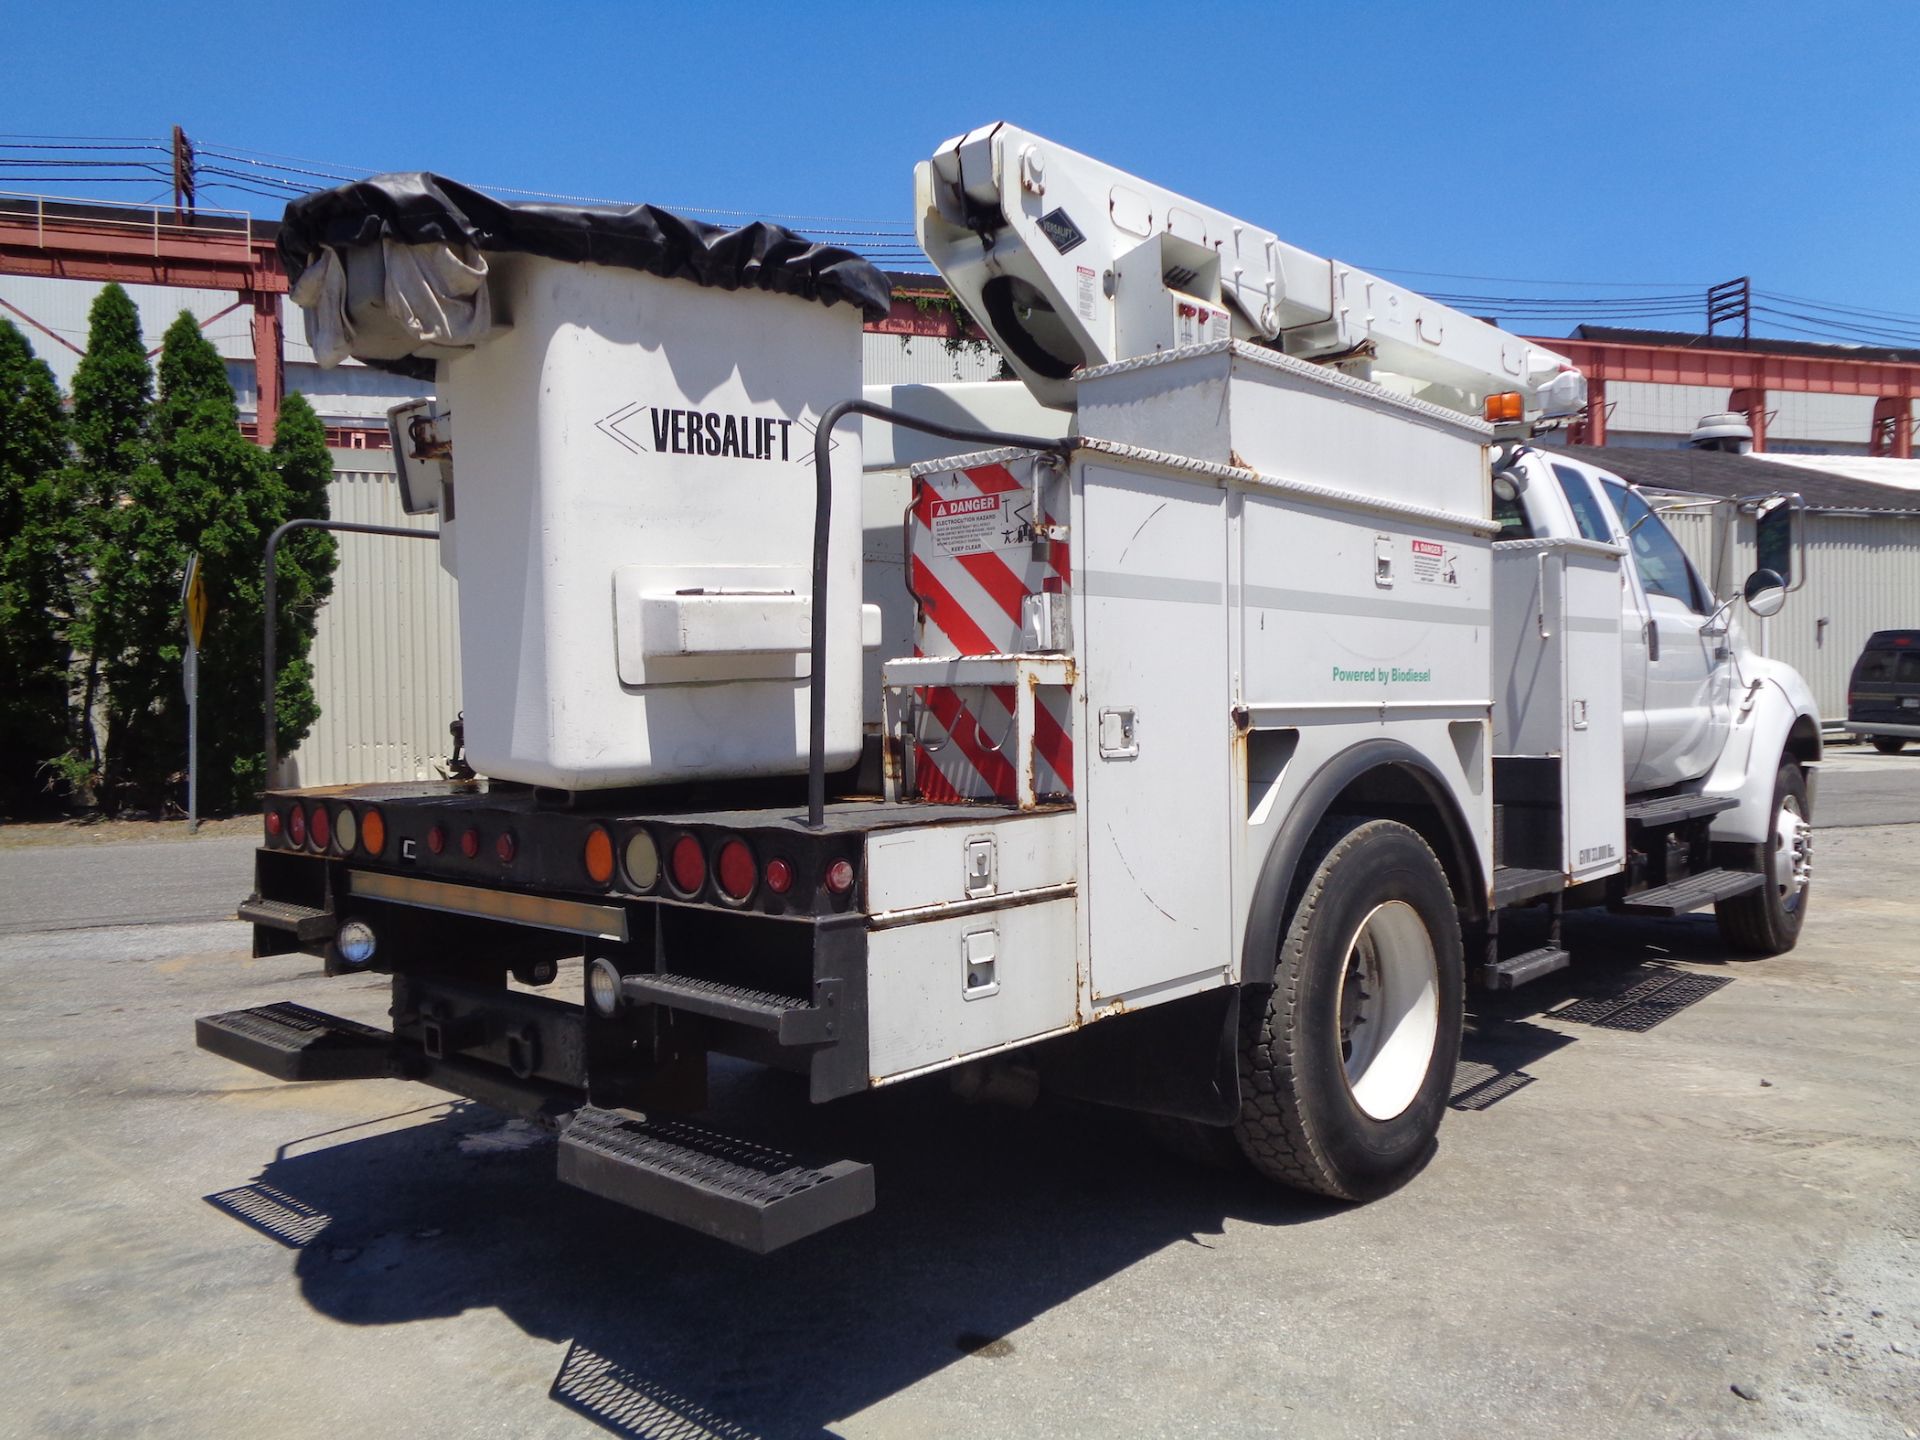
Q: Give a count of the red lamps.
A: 10